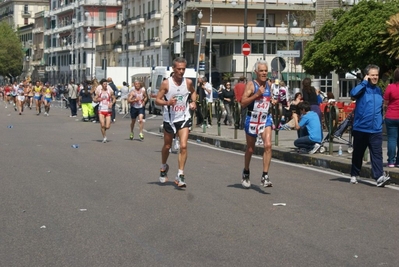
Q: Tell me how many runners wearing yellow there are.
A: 2